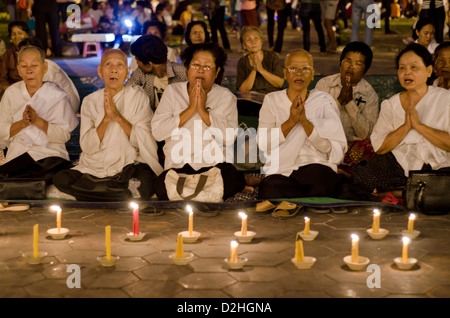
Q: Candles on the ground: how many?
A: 14